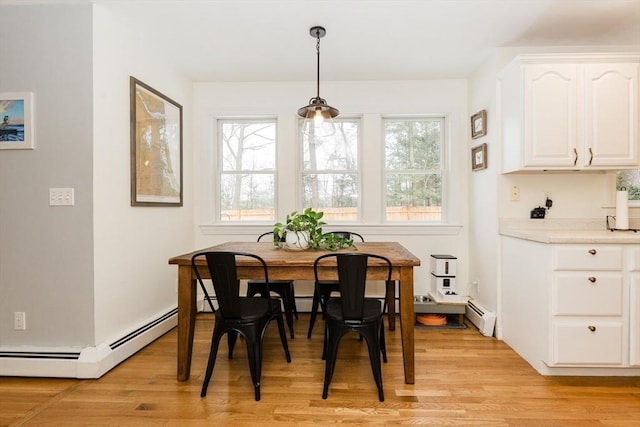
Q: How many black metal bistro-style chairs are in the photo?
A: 4